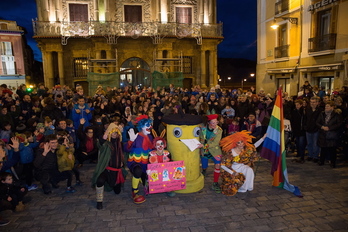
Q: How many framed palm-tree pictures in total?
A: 0